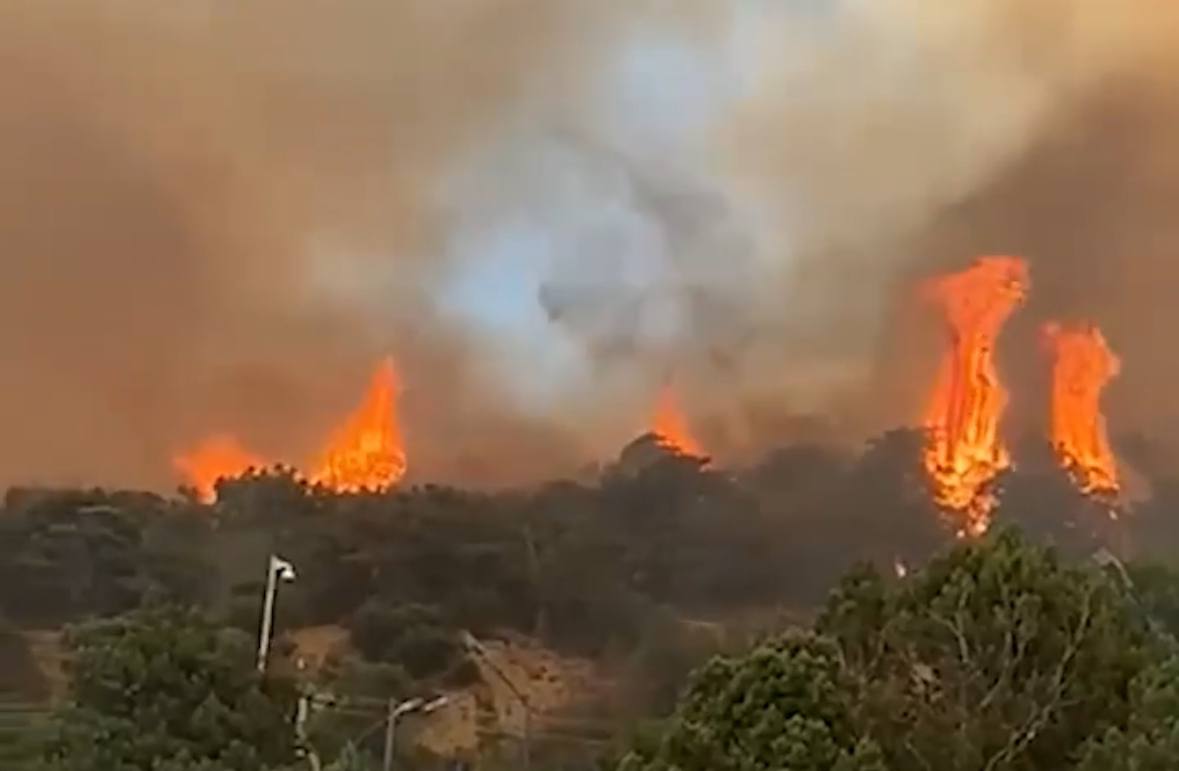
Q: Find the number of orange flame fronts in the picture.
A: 5